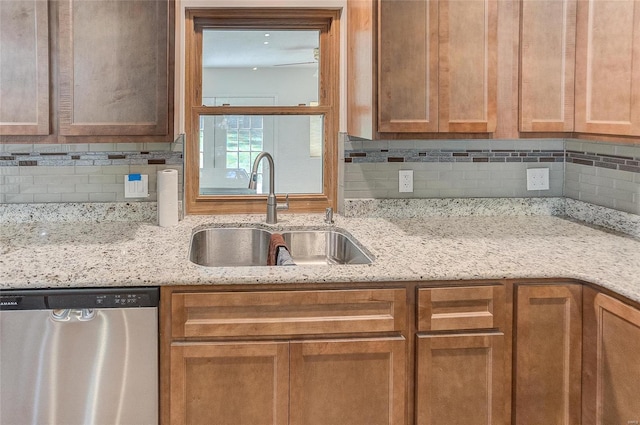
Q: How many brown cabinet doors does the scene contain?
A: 11